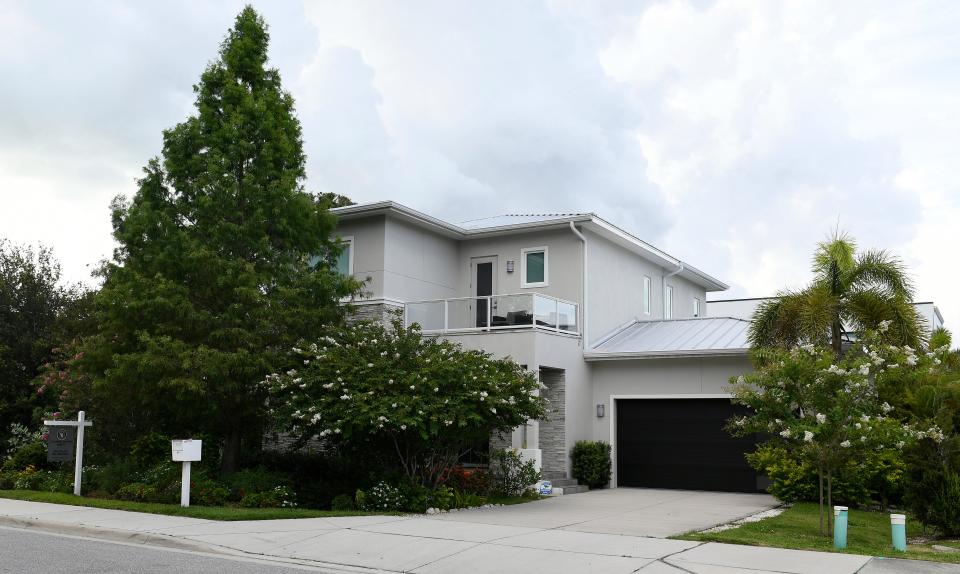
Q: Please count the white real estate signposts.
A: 1